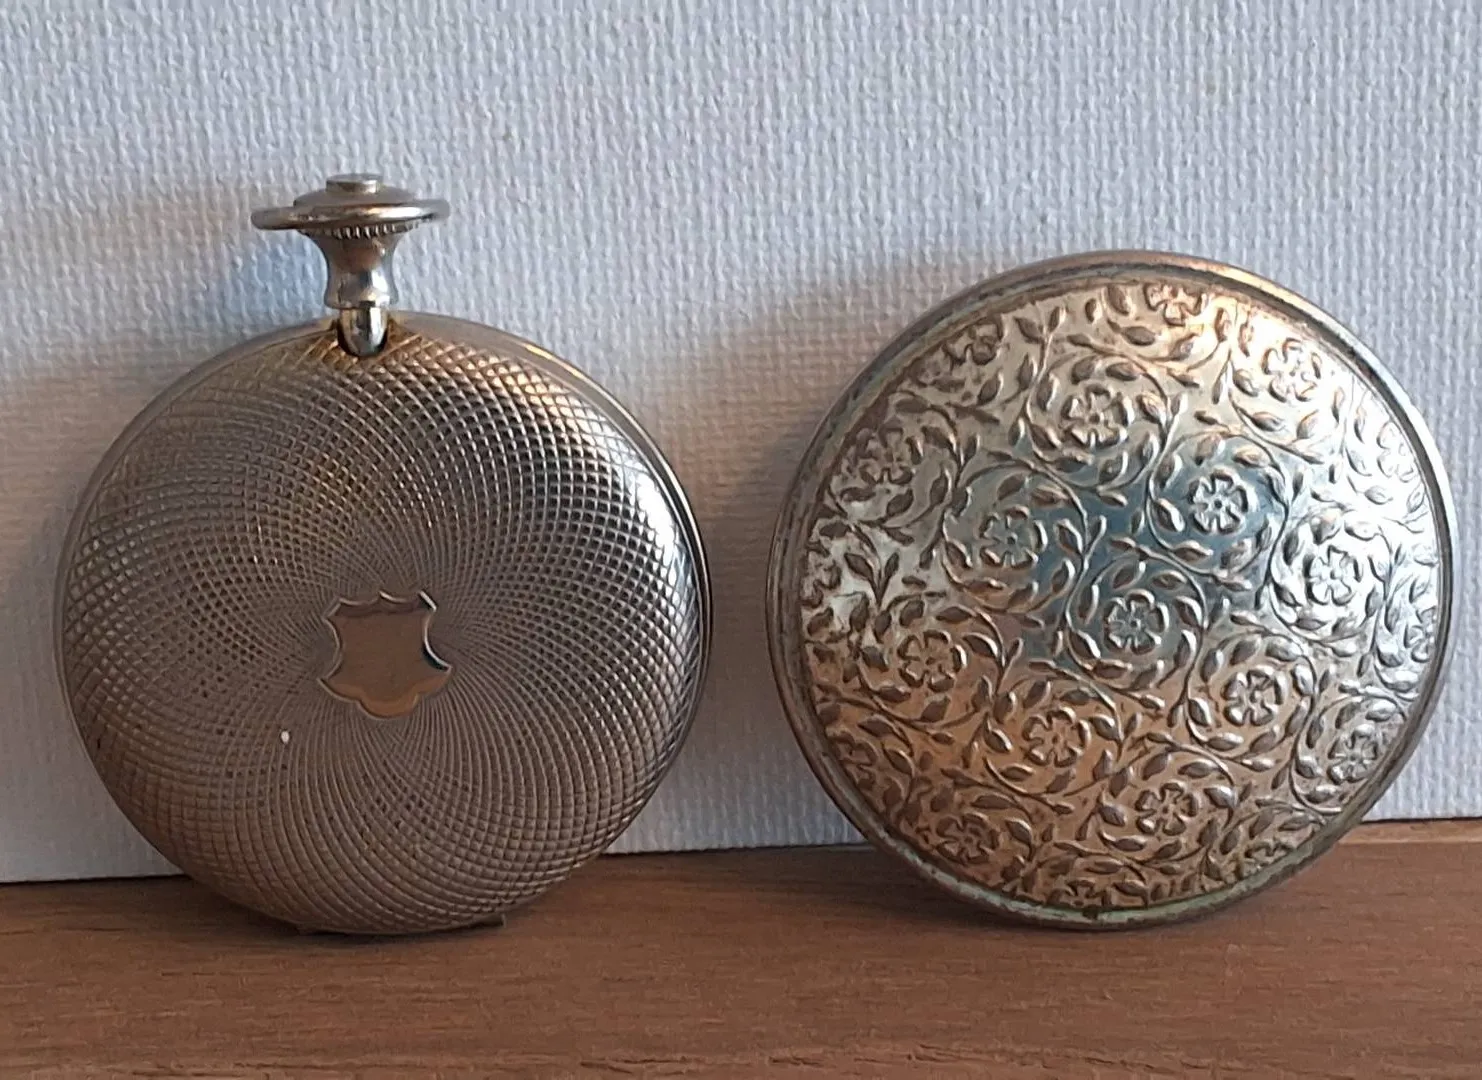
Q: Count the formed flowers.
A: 13